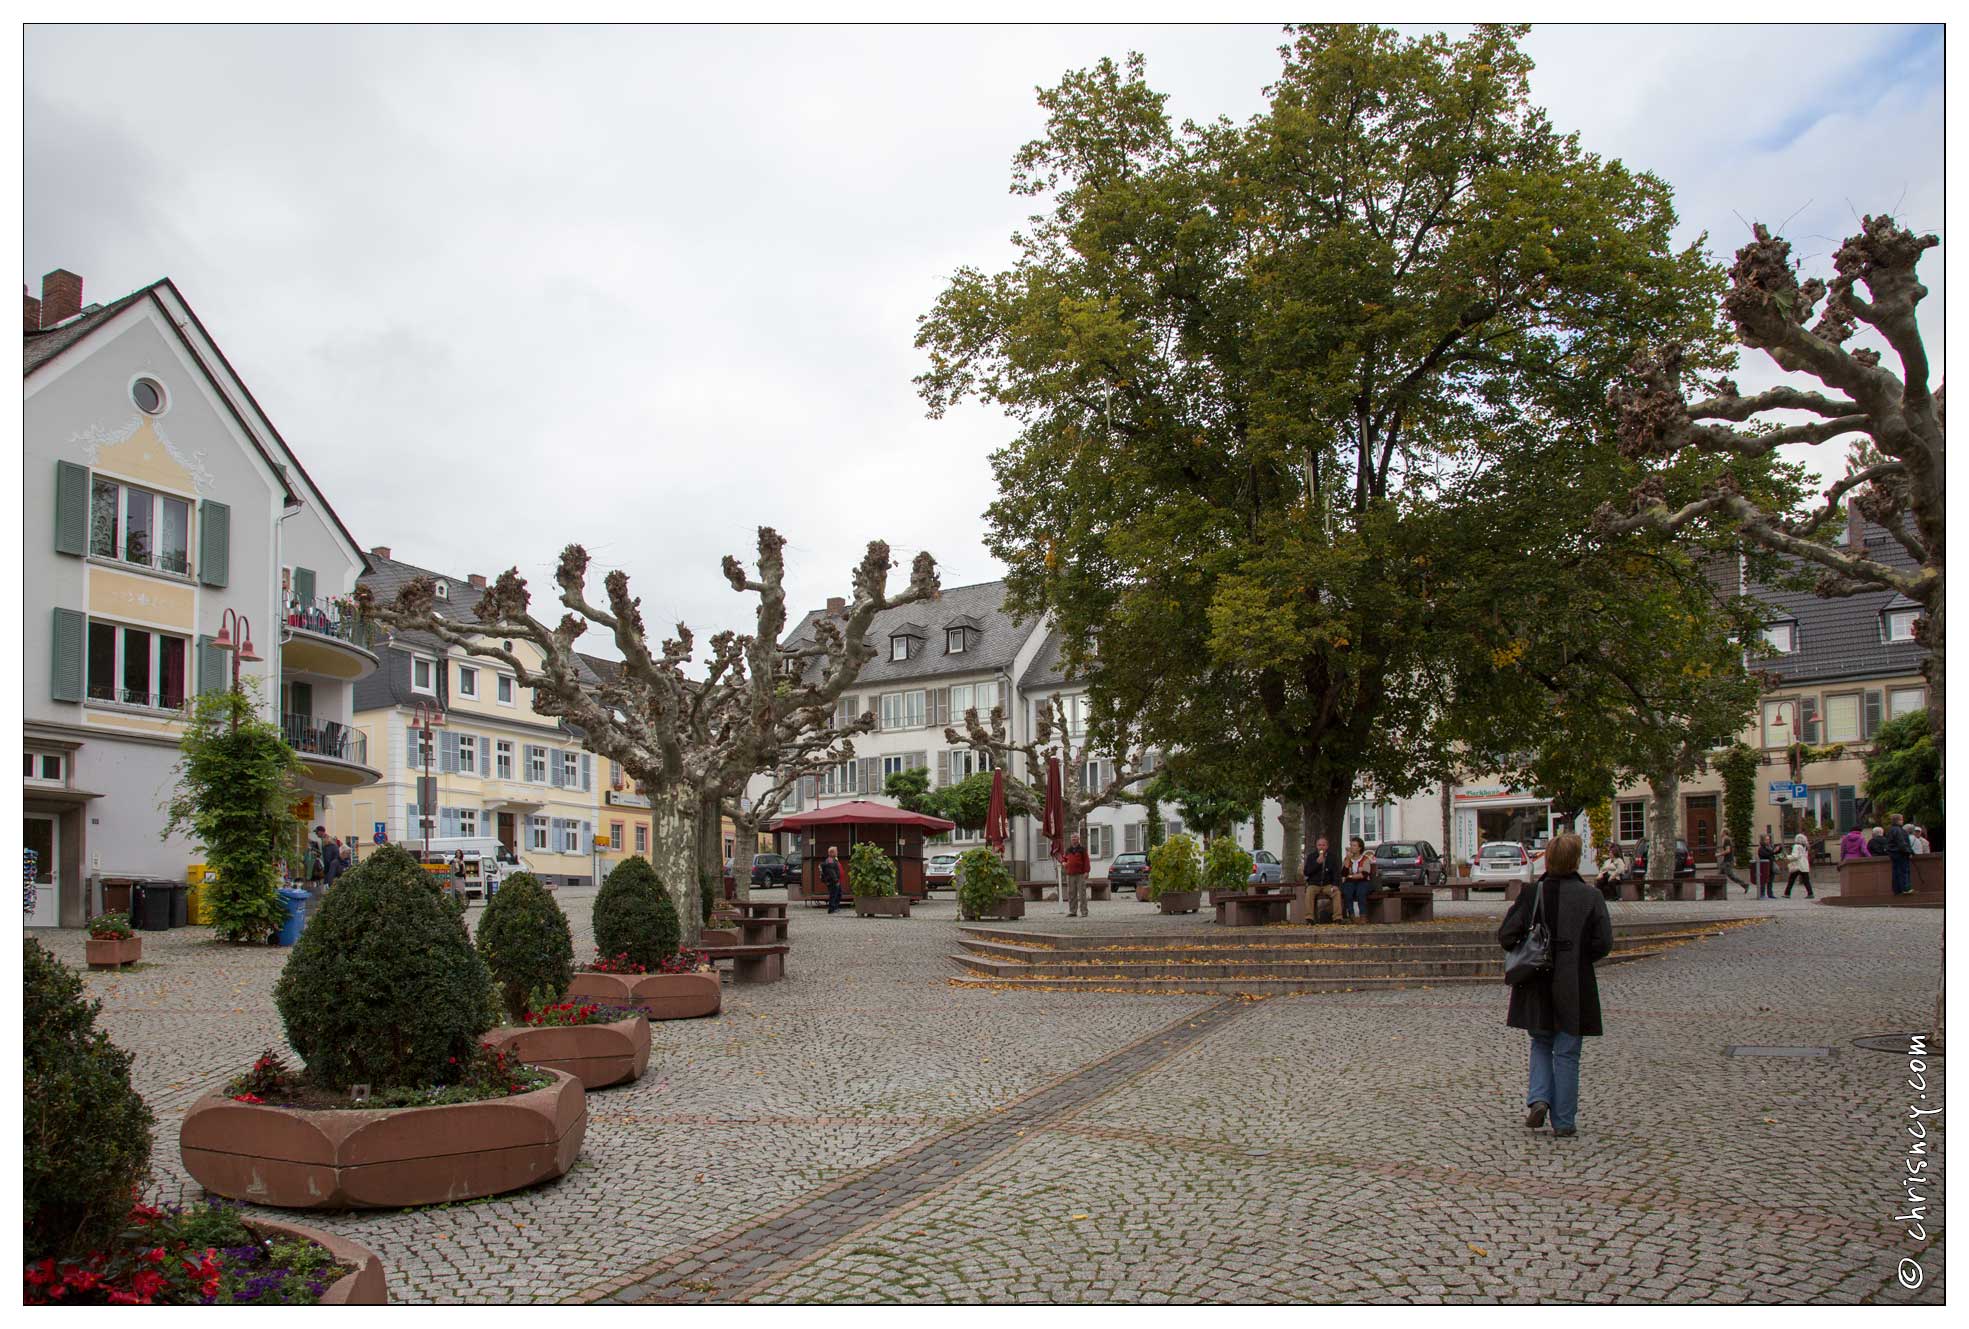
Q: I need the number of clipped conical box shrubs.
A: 4